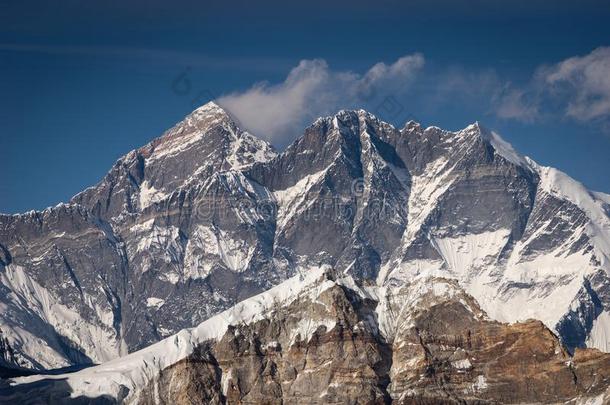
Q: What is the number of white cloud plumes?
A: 2